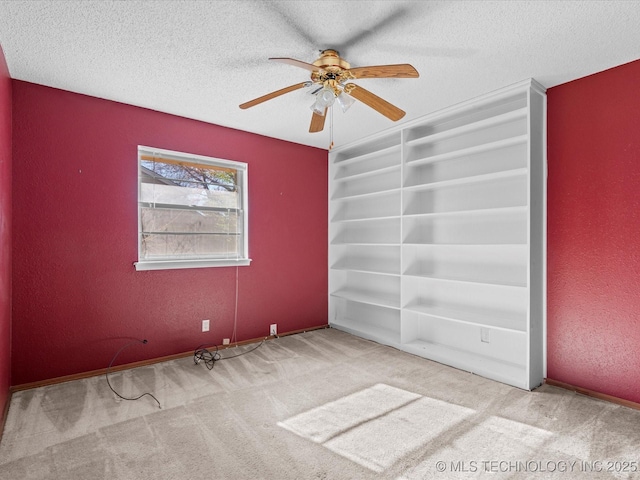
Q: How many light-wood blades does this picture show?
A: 5